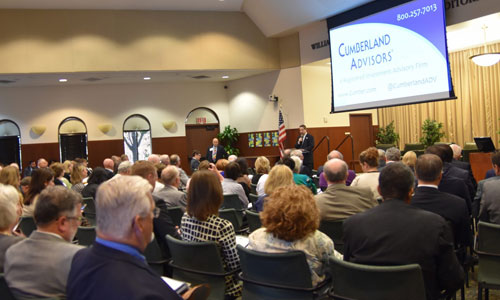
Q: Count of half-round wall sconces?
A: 3